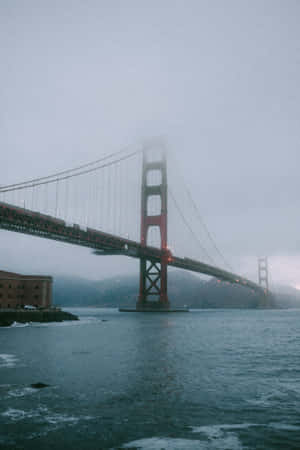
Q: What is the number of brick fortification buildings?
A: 1